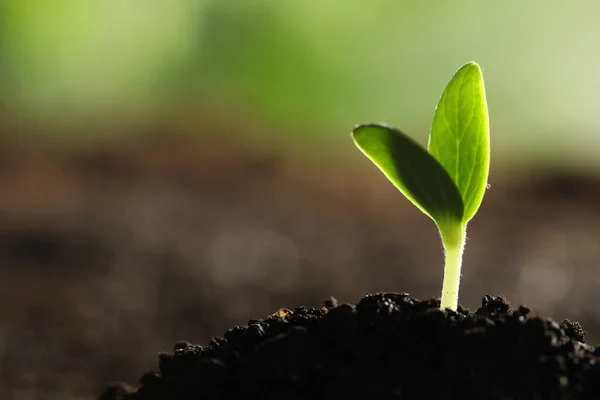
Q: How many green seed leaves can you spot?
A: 2